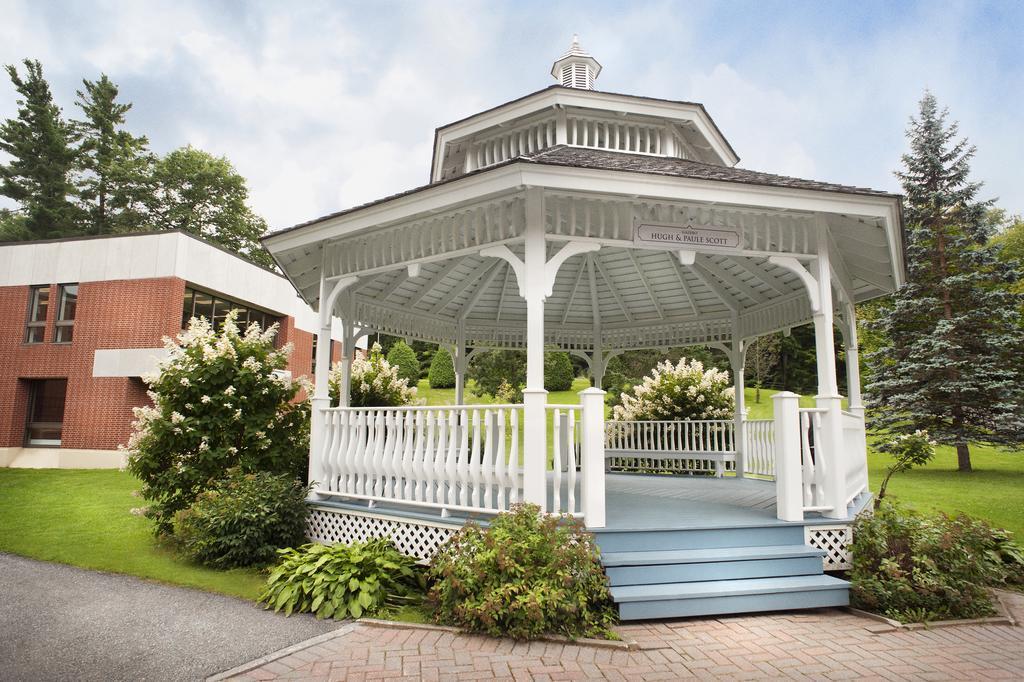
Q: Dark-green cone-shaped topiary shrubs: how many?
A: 3